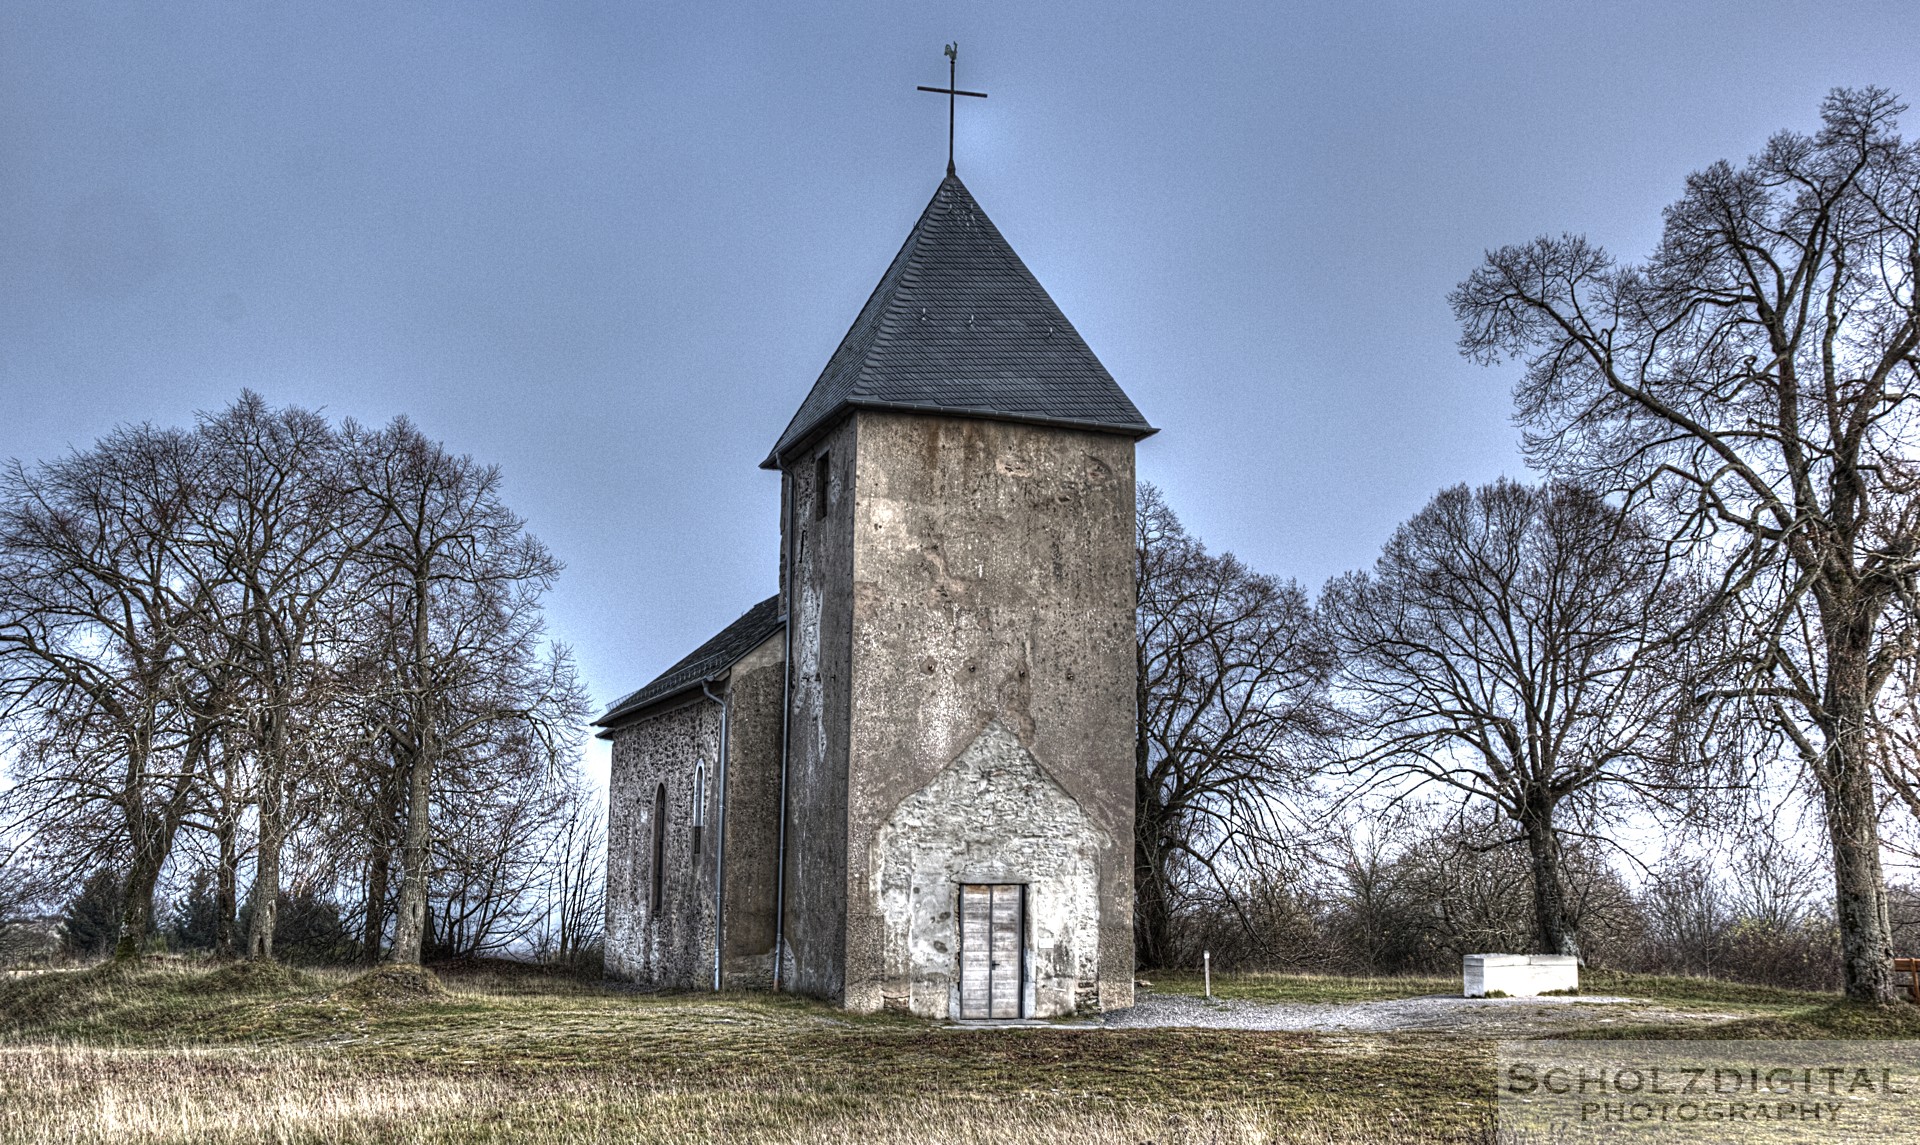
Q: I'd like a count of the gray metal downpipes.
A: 2